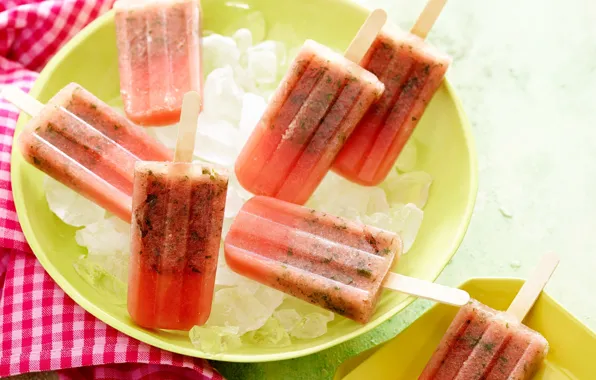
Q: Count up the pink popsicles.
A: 7